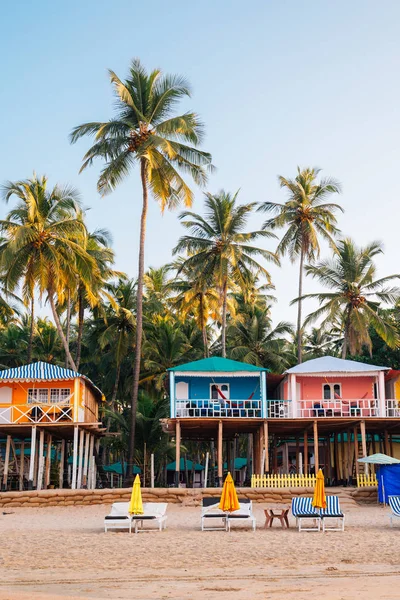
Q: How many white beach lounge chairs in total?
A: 4